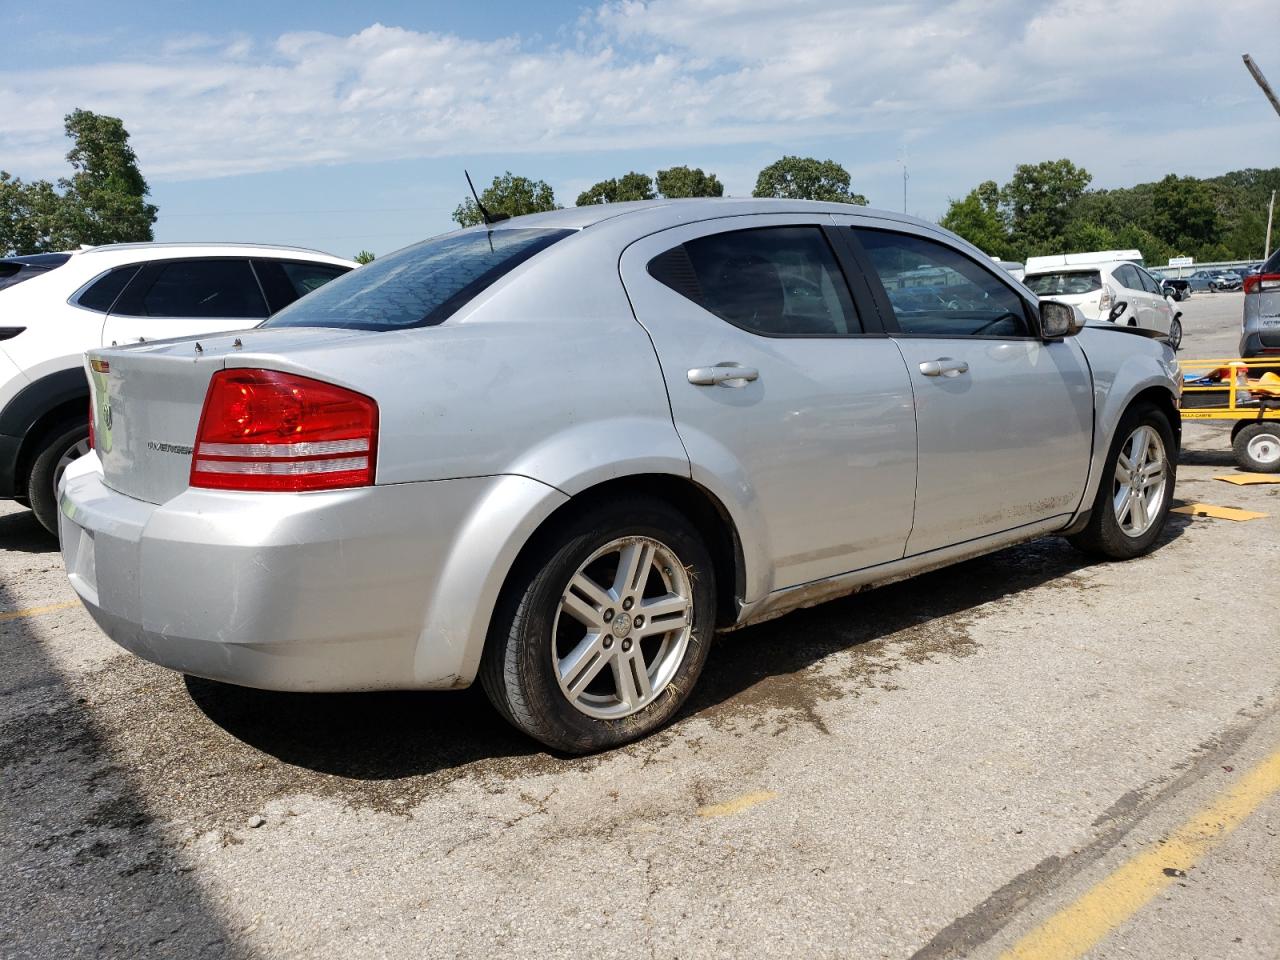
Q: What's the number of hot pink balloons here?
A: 0